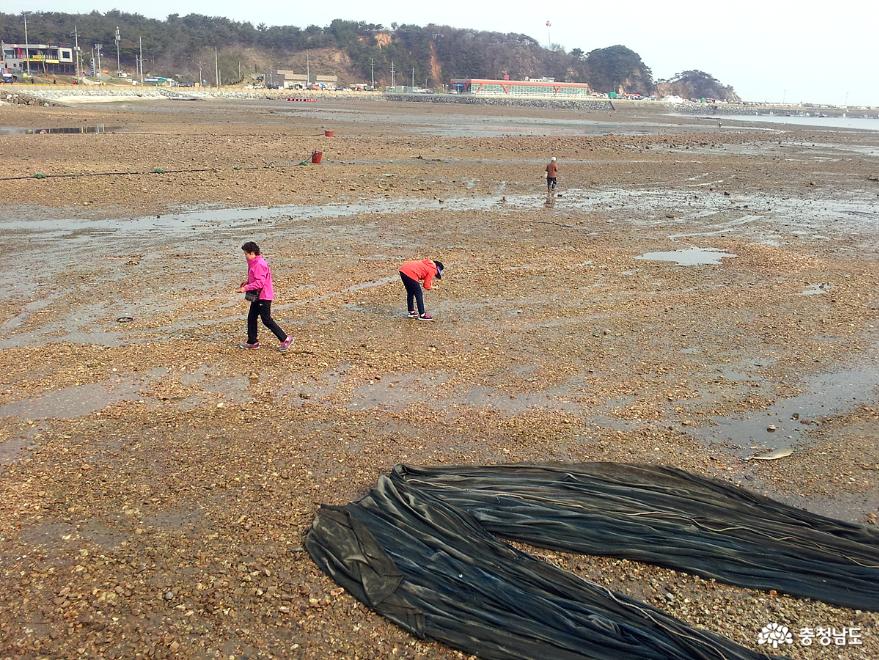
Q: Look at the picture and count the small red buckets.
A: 2